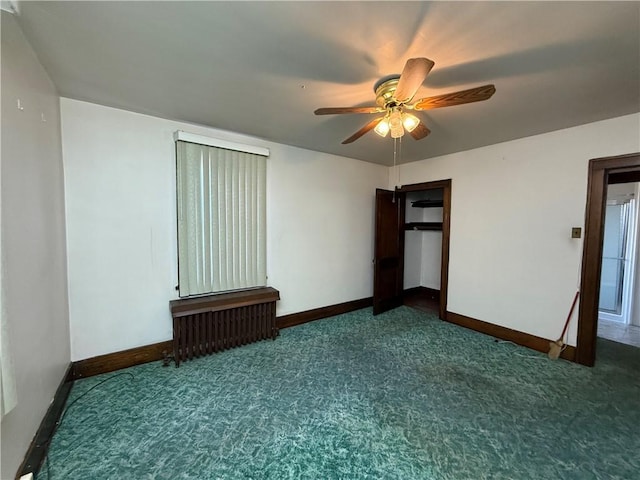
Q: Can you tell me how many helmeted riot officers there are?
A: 0